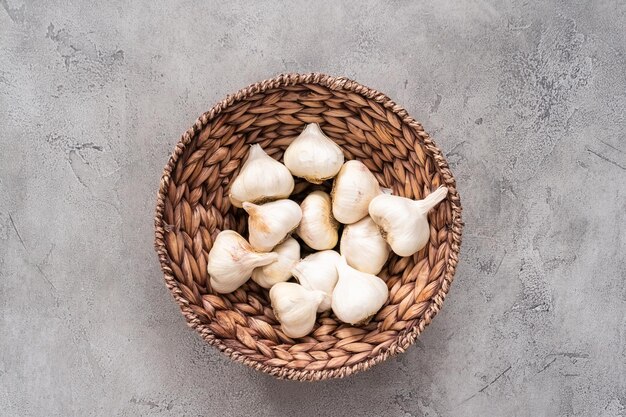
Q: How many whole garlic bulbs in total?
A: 12